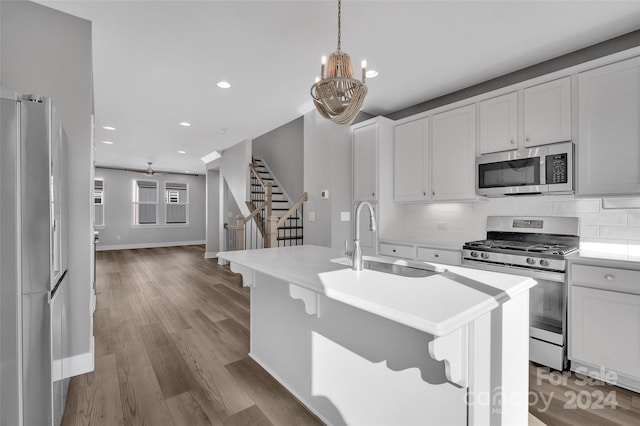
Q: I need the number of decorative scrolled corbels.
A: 3